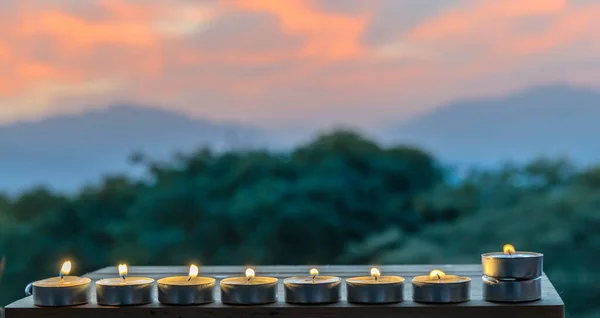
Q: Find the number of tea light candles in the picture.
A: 9